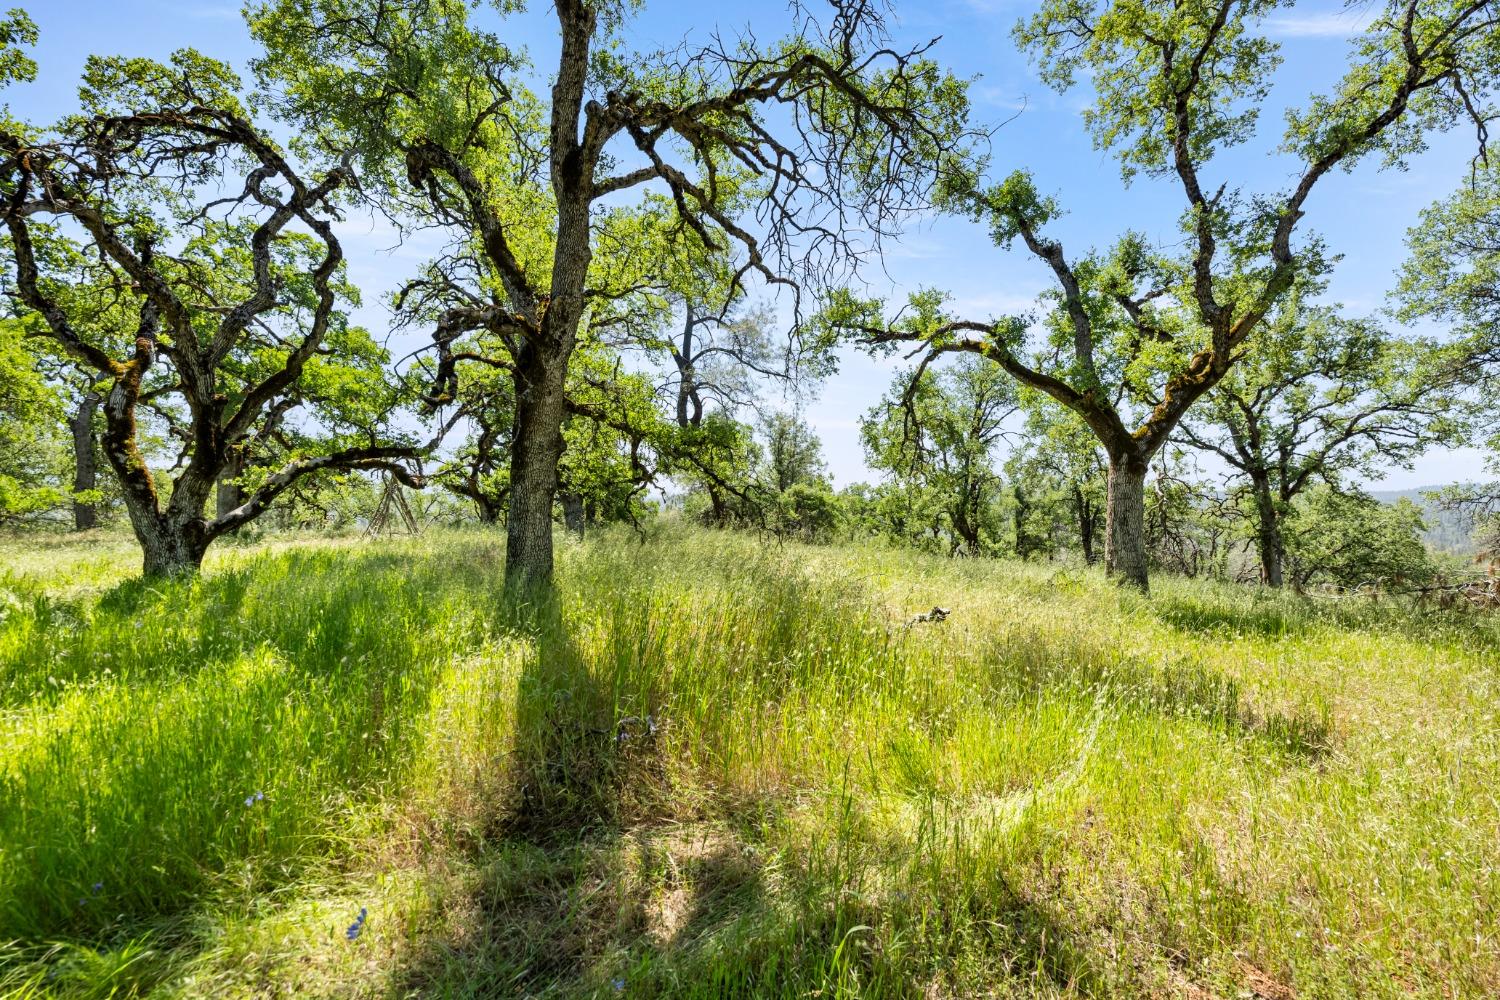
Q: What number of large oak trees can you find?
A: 3